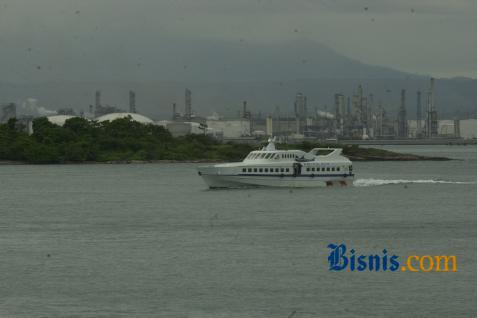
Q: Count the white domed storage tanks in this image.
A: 2